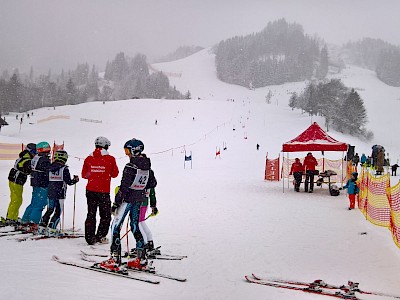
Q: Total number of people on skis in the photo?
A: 5